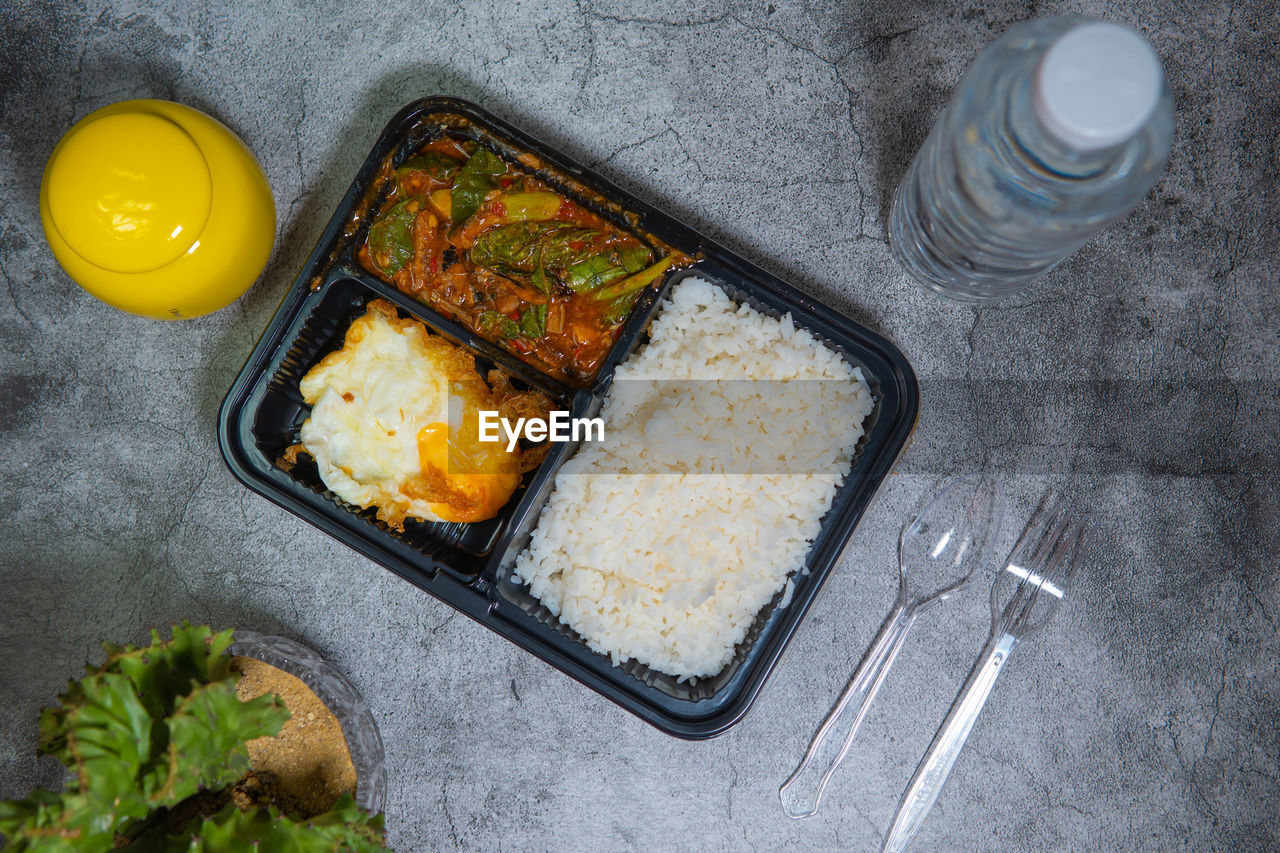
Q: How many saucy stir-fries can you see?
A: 1